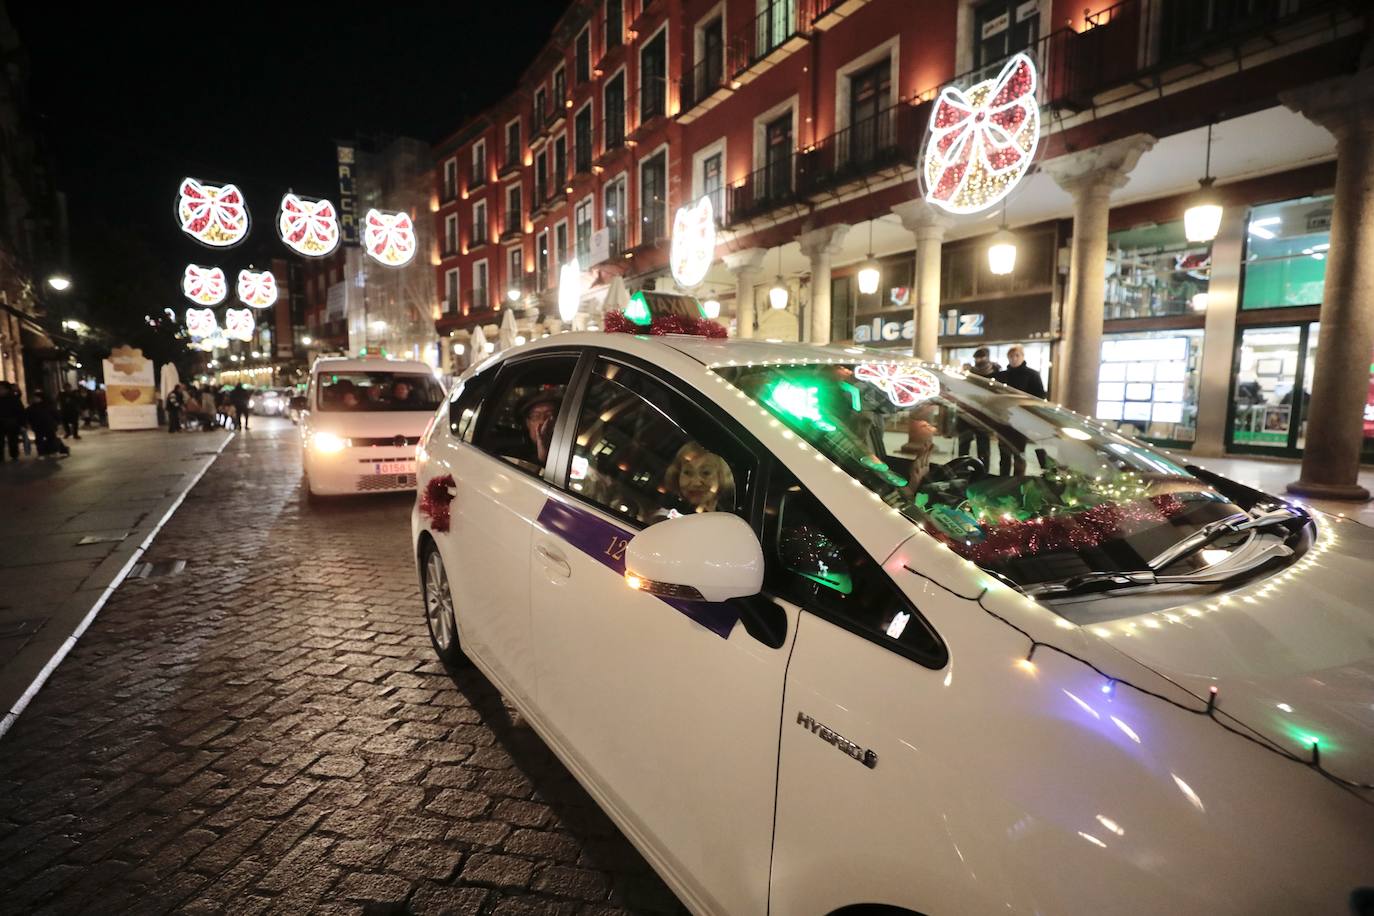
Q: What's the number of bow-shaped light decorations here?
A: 10